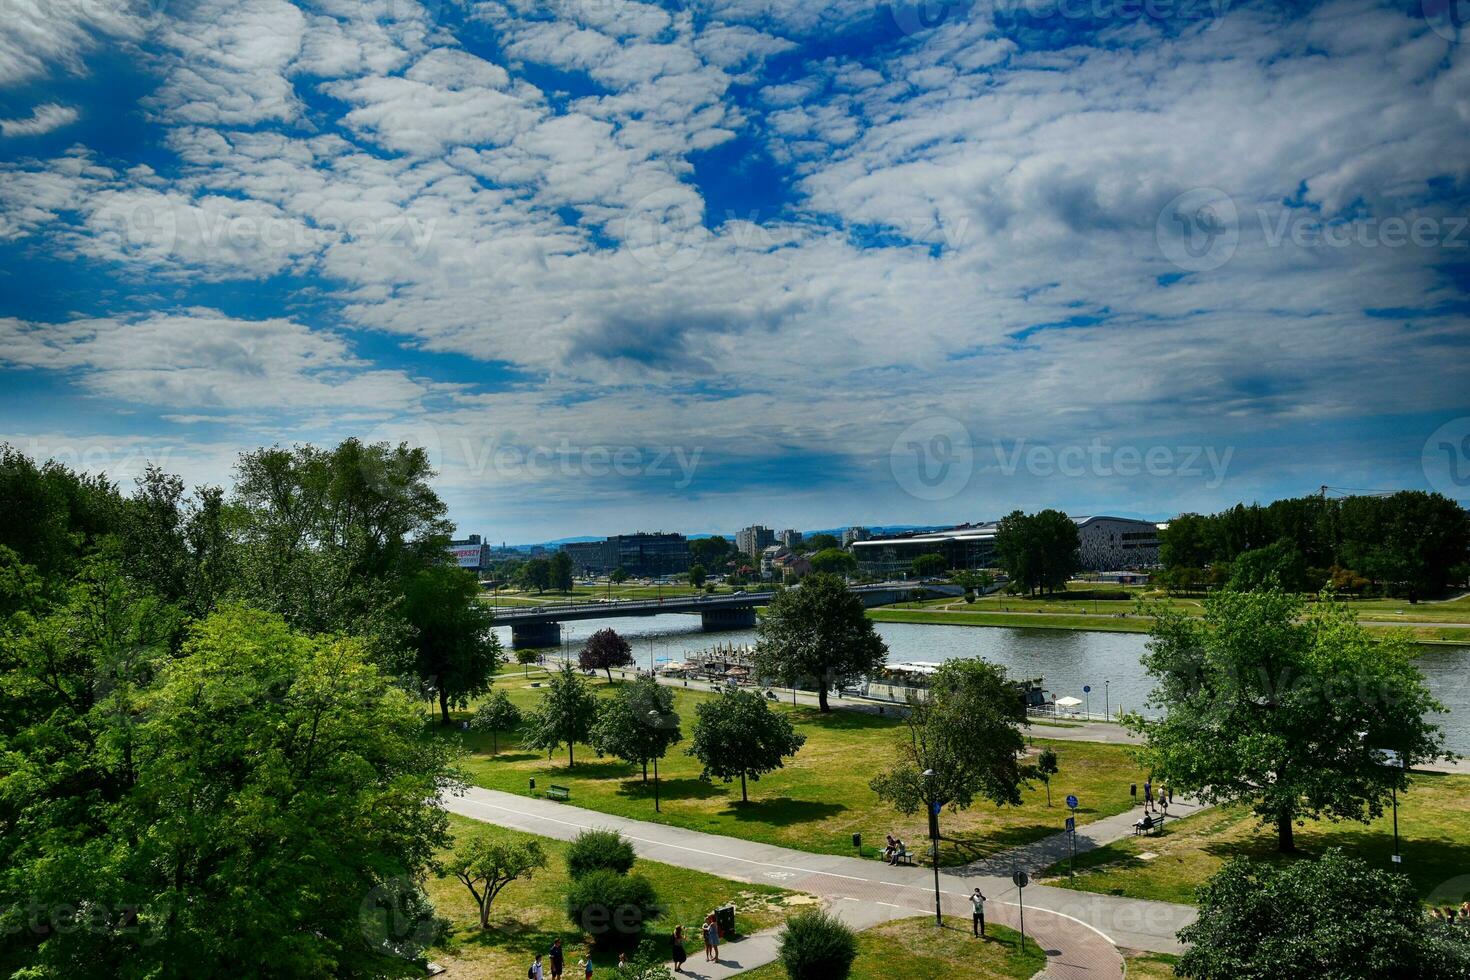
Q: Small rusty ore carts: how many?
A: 0